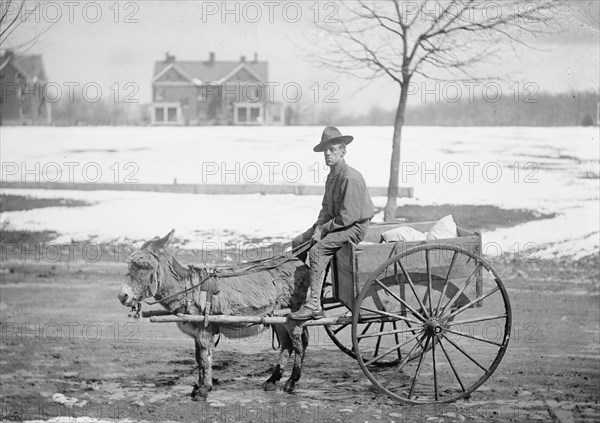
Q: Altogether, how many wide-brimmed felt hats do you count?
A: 1